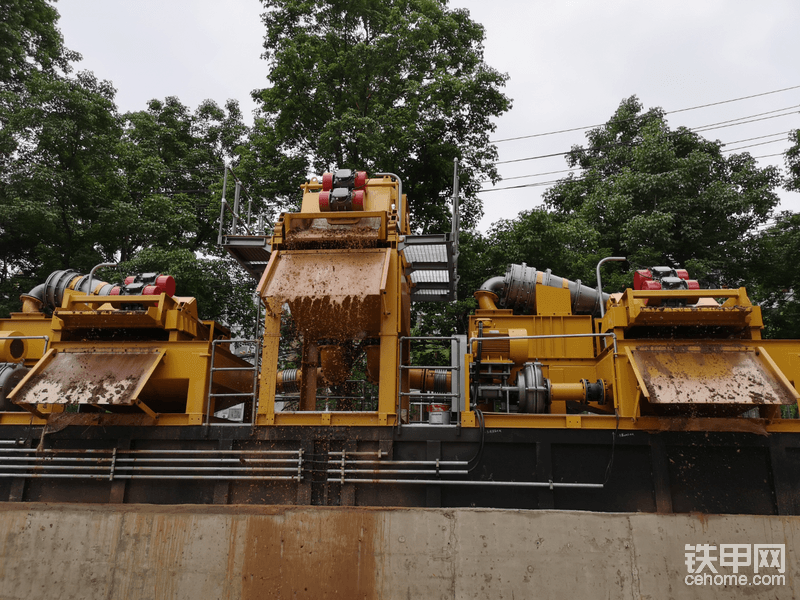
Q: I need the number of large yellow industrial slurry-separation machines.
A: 3